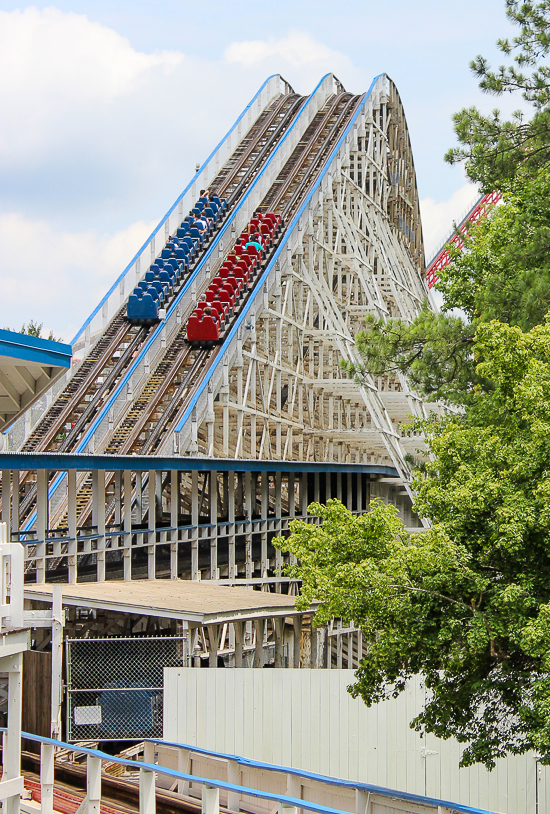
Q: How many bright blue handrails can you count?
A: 5